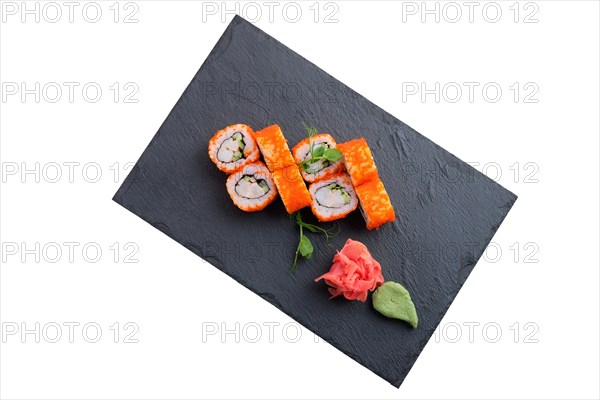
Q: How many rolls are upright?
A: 4